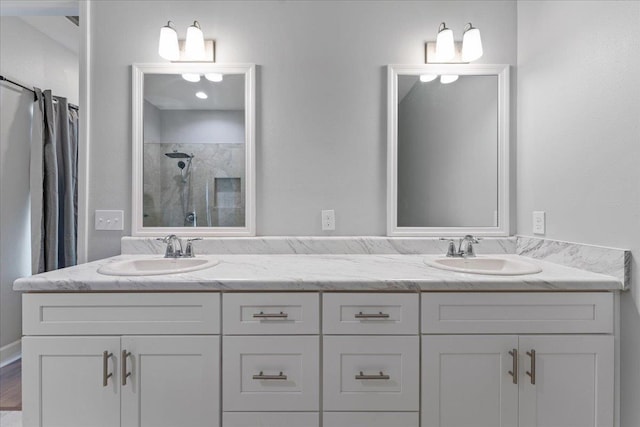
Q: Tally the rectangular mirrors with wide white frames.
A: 2